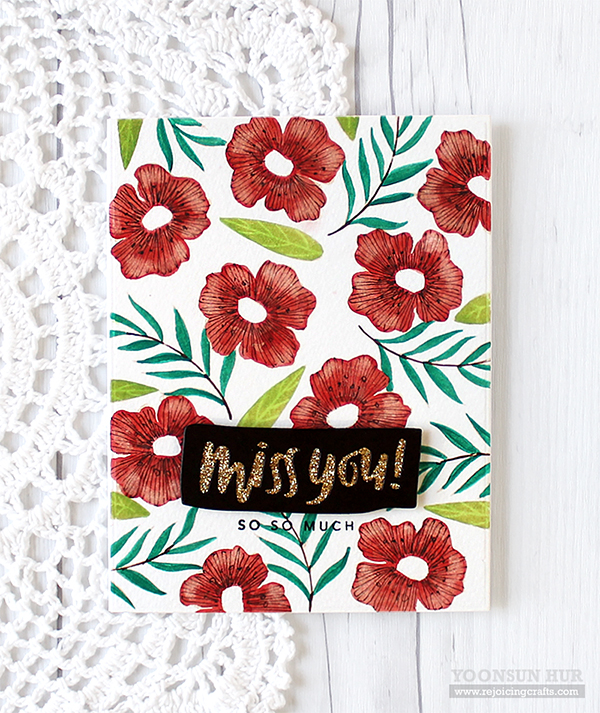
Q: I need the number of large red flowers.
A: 9